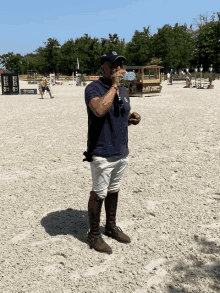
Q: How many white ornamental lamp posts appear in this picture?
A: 4